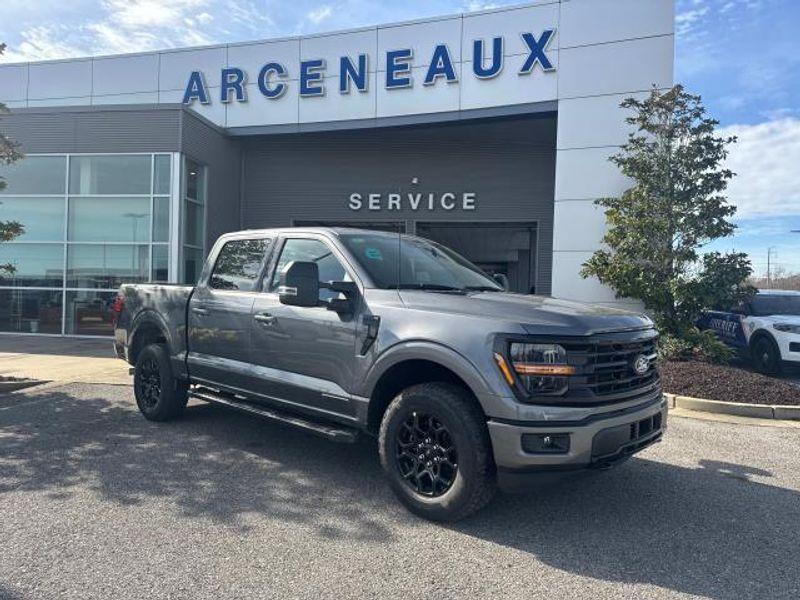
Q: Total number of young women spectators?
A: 0